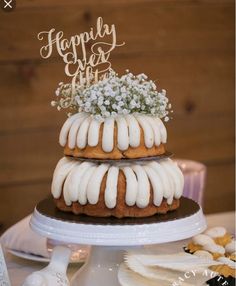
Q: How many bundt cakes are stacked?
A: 2